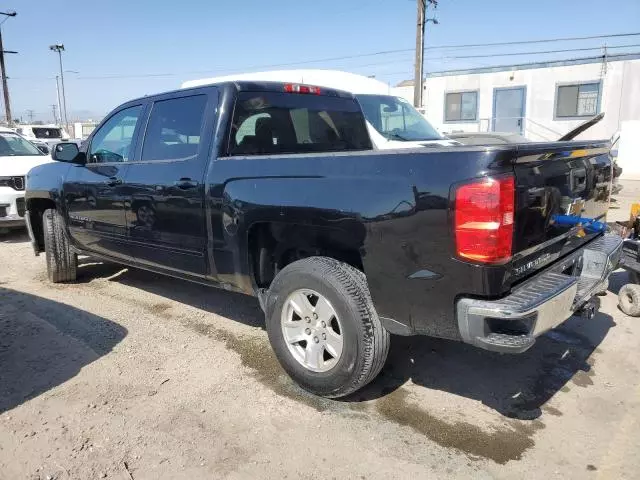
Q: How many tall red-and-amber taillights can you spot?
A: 1